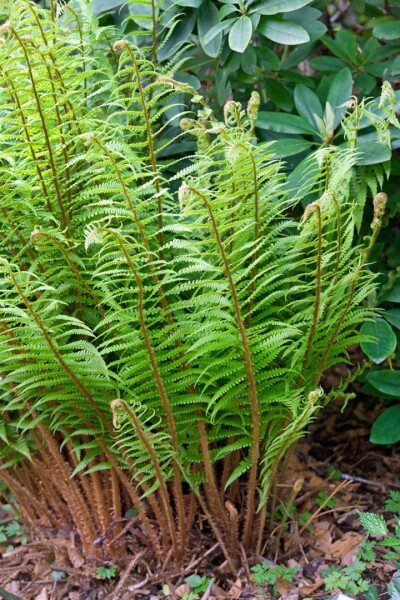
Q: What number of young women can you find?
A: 0